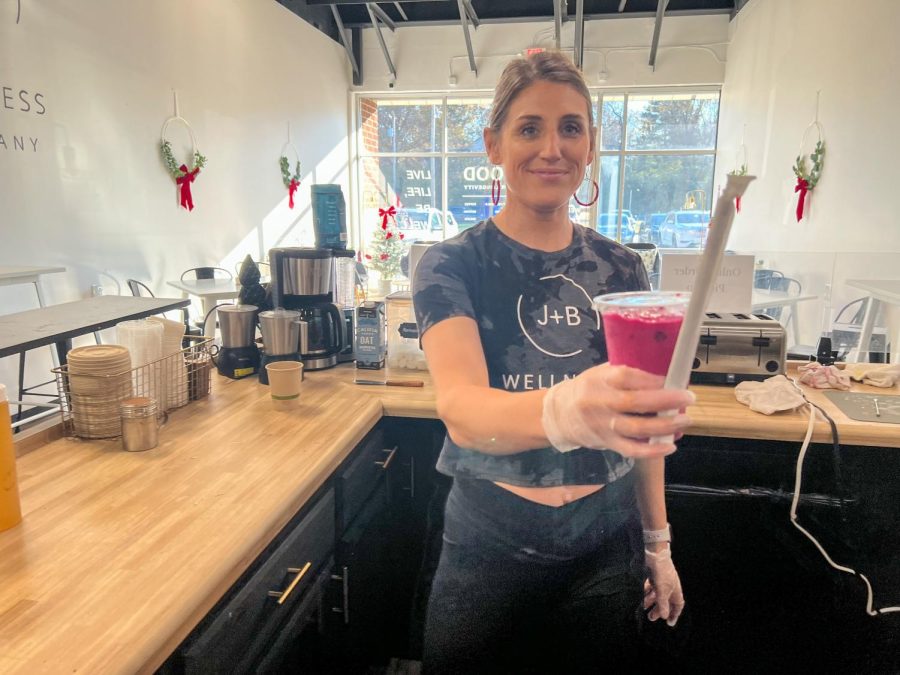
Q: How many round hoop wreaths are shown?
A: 4